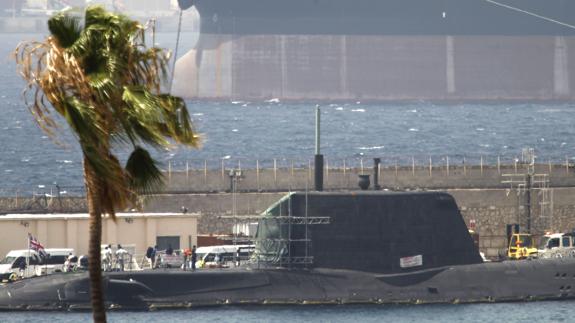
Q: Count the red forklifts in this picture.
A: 0